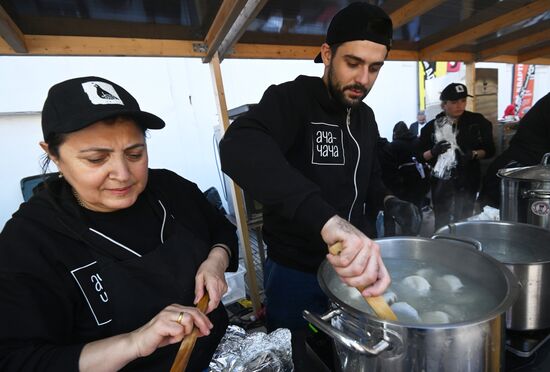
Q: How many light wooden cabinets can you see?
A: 0